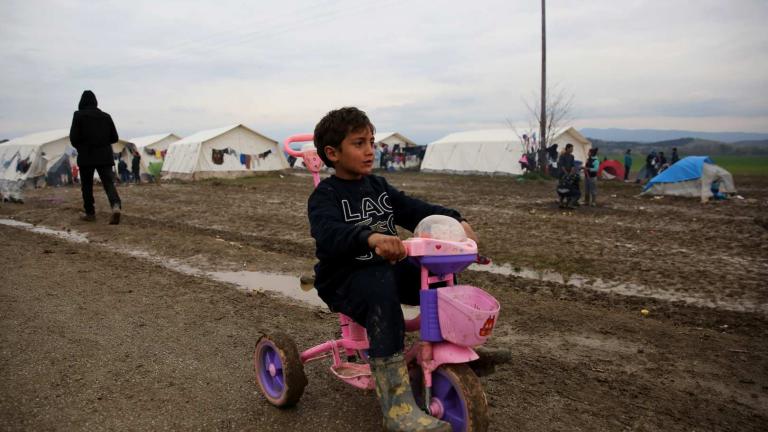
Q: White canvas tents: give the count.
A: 5